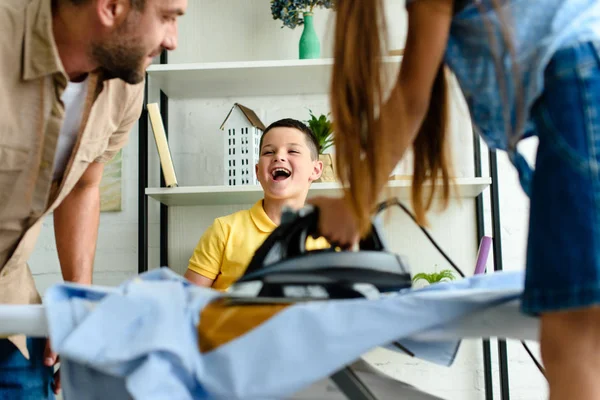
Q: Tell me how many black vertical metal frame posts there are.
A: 4